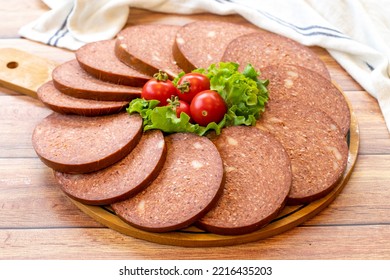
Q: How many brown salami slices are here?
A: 12